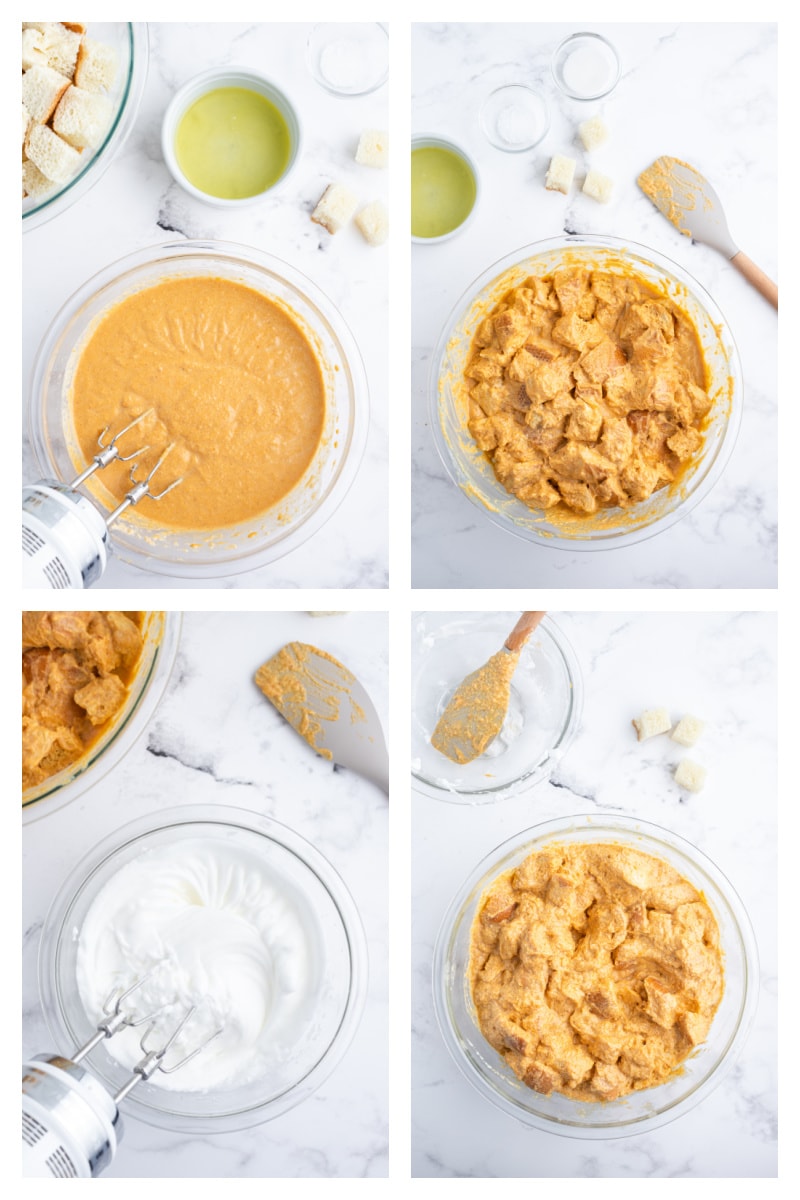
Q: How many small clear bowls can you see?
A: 3